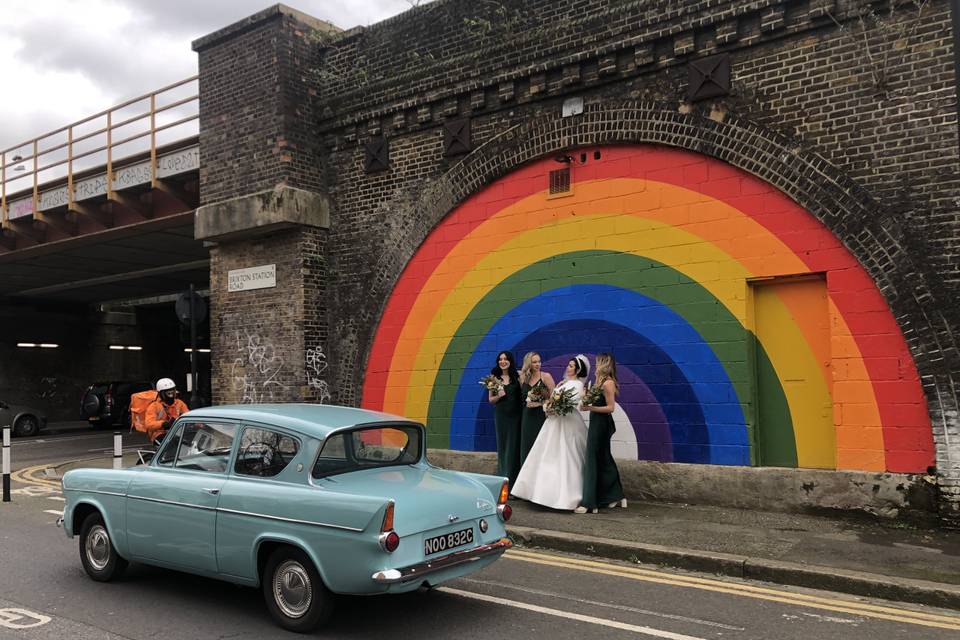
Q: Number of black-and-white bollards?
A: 2